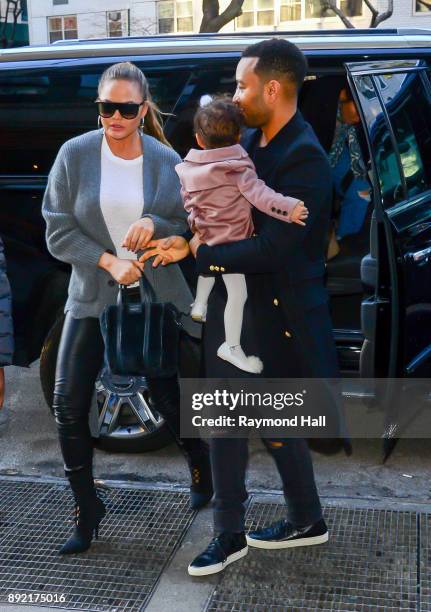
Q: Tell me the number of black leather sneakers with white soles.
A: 2